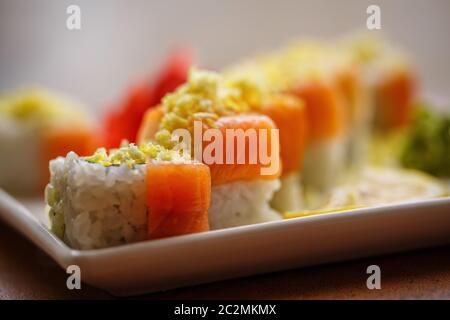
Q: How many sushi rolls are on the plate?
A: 7